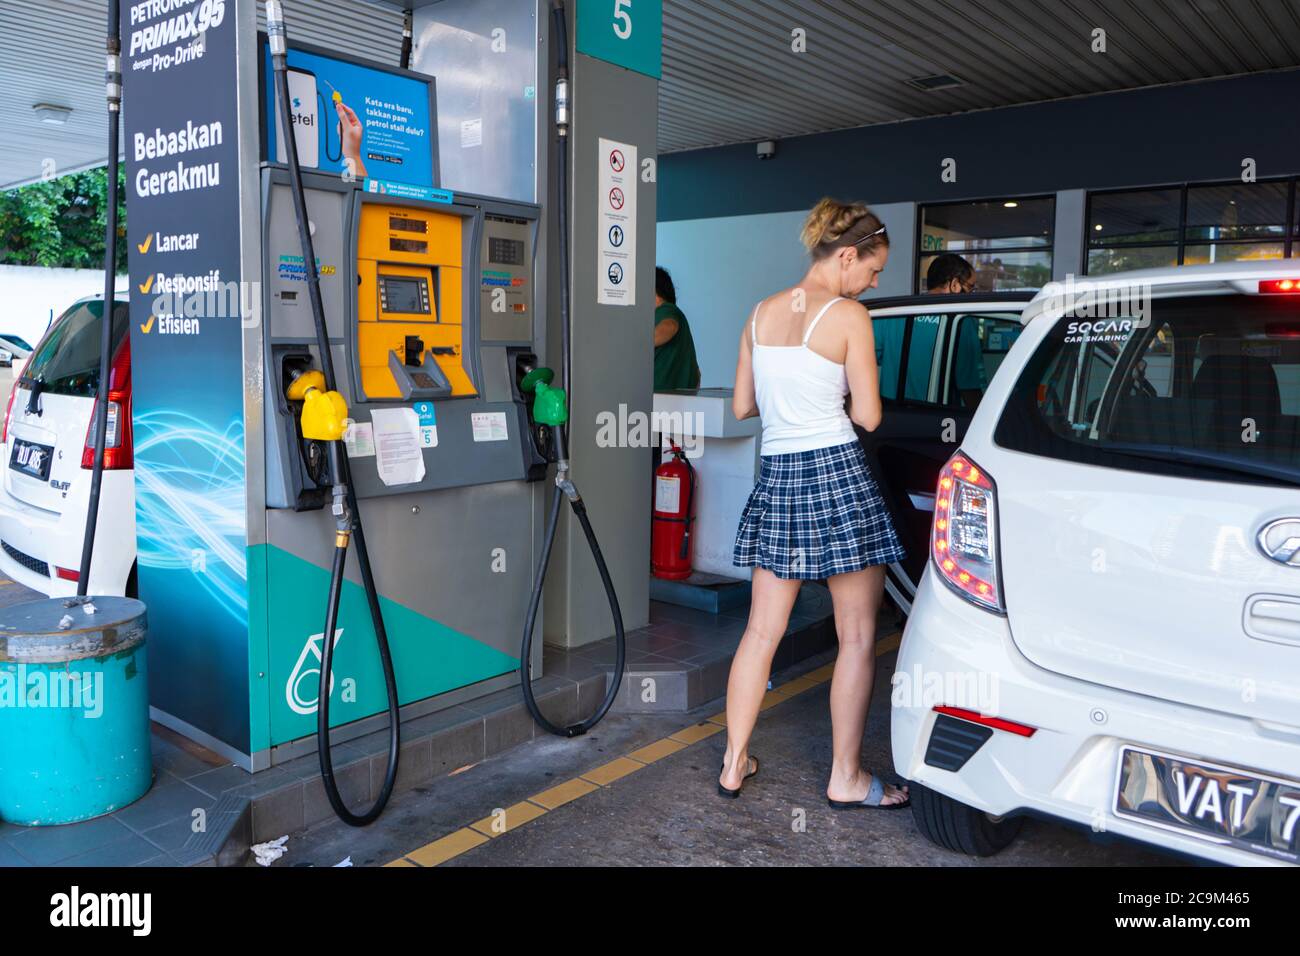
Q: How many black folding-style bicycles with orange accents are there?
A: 0